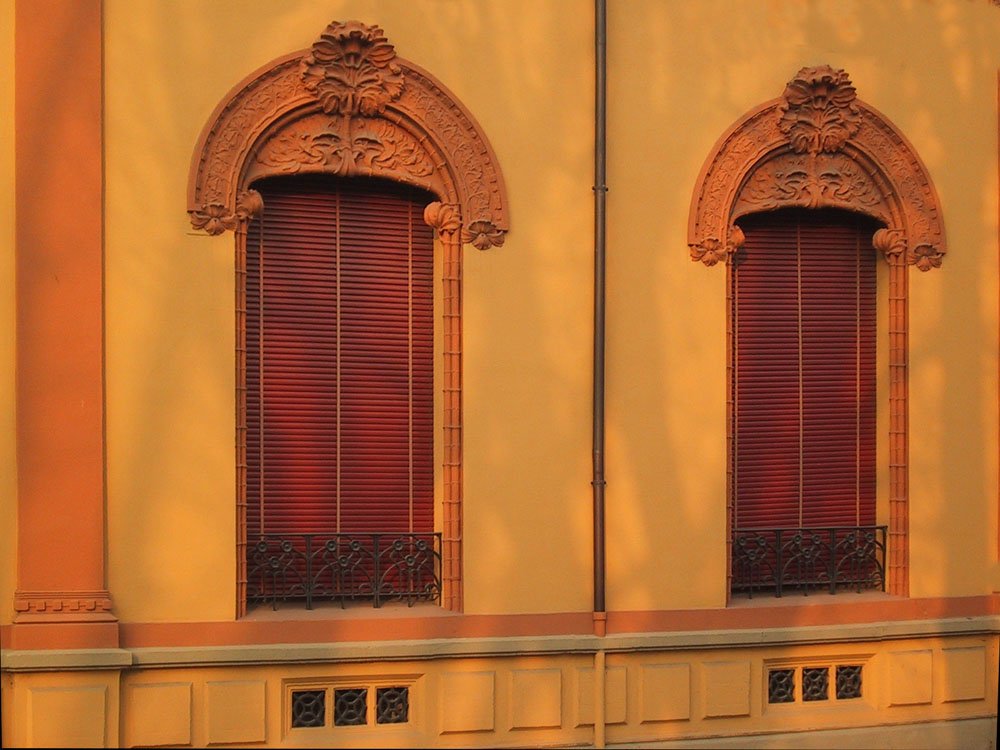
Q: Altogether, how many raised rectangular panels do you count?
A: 10